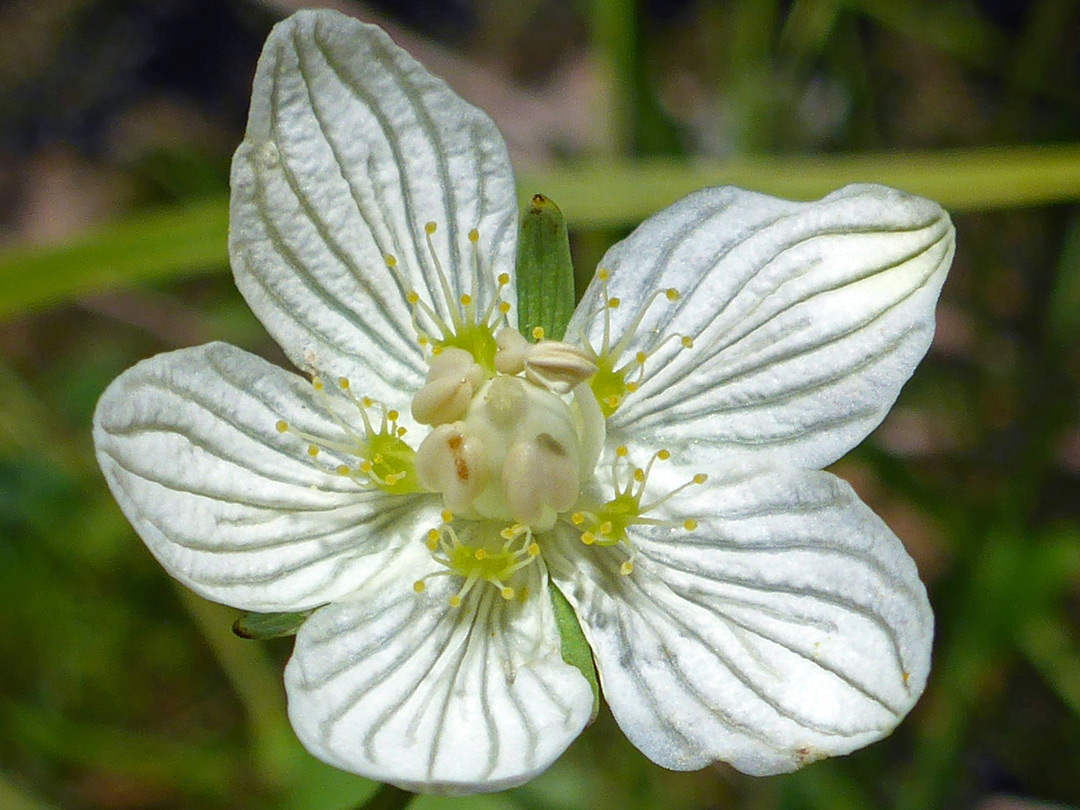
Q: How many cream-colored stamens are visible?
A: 5